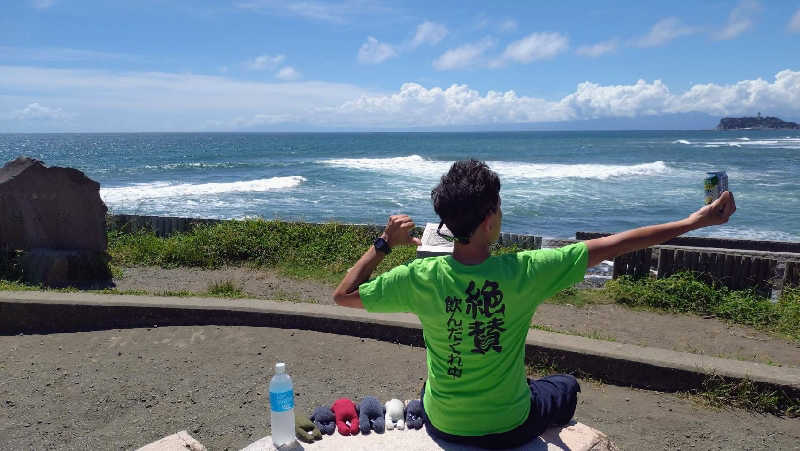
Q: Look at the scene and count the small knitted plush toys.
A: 6